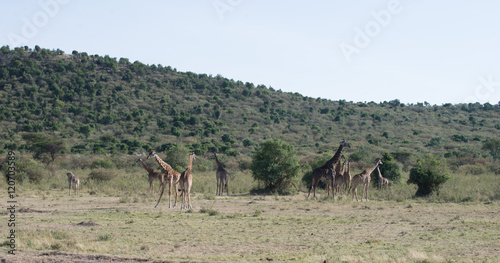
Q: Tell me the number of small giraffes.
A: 2